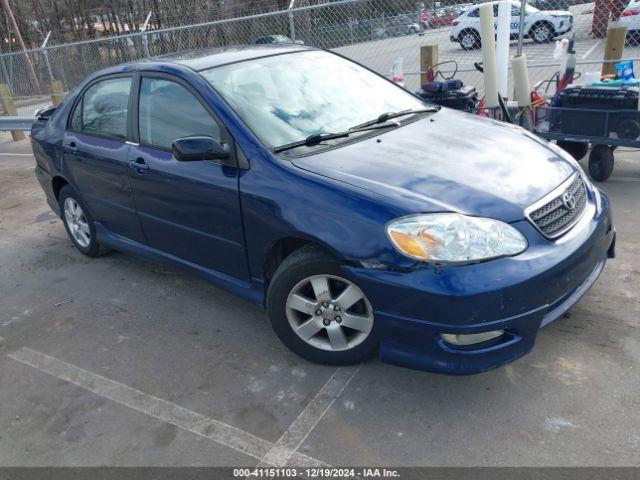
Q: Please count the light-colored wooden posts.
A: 4